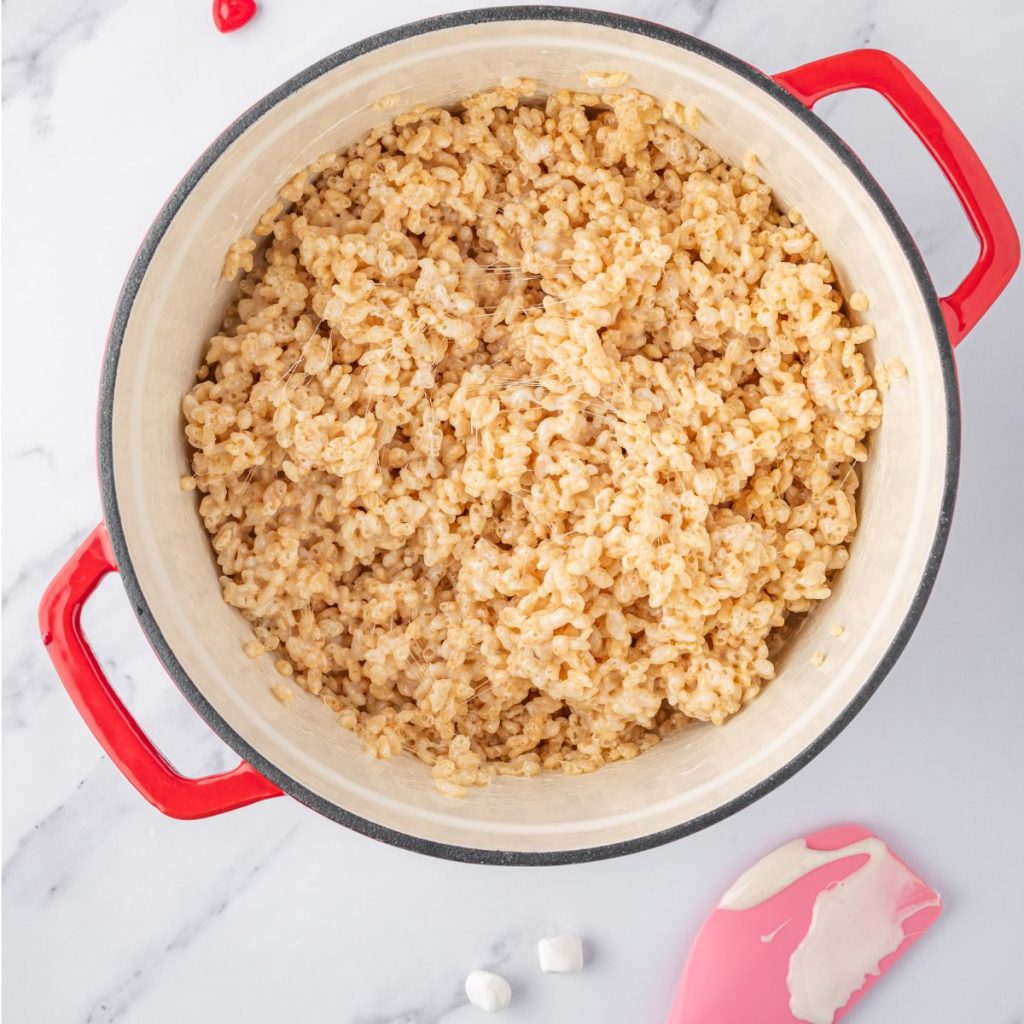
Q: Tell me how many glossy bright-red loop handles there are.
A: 2